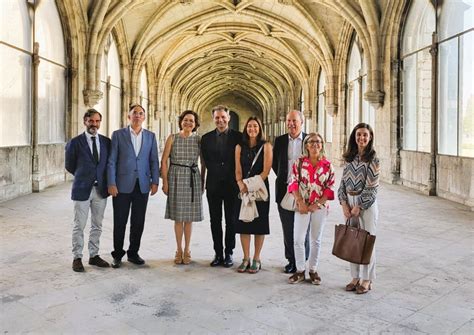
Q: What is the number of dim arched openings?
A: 1